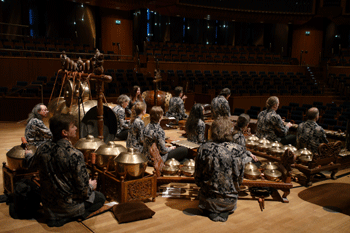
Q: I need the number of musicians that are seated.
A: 13